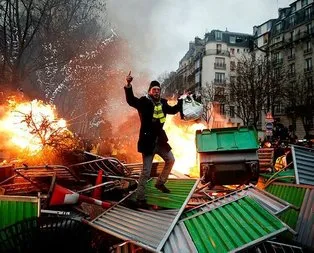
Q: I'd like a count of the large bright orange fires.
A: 2